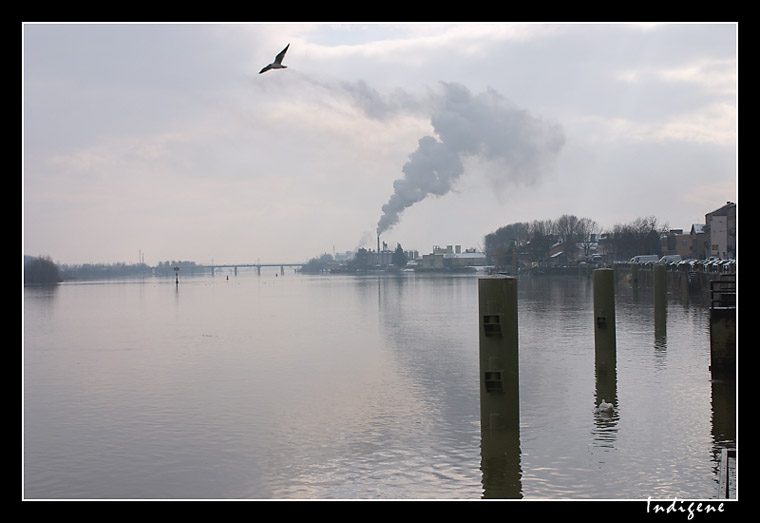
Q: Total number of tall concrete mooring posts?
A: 3